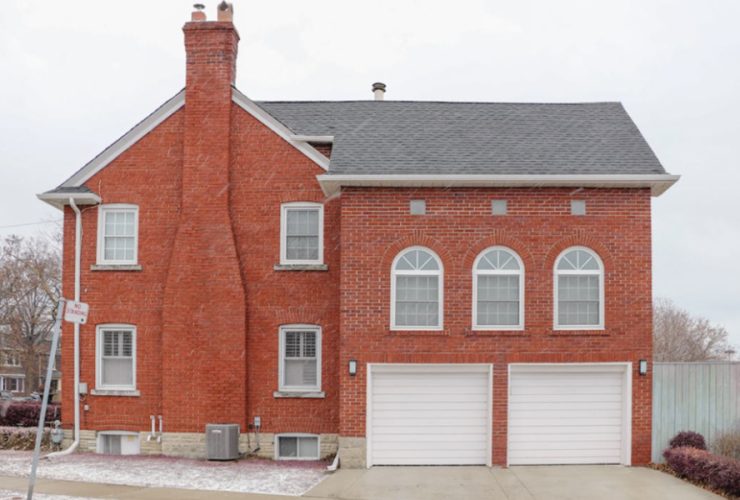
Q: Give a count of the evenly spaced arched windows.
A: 3